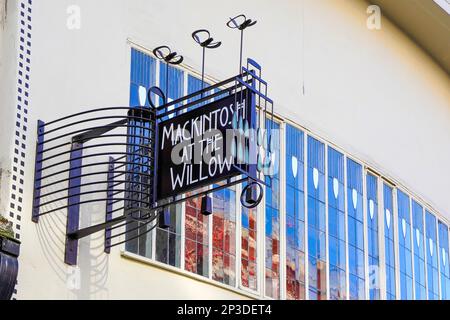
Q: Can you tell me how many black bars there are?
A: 11